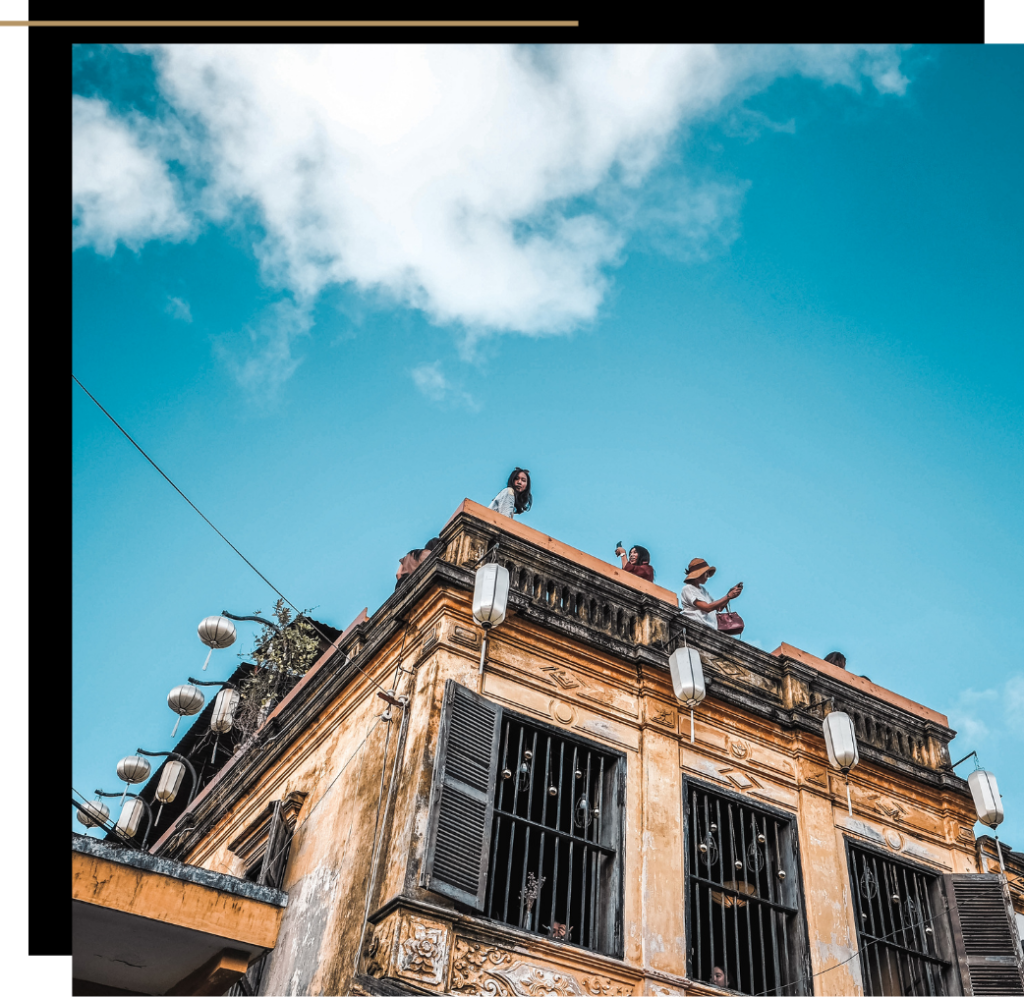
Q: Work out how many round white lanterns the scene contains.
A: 4